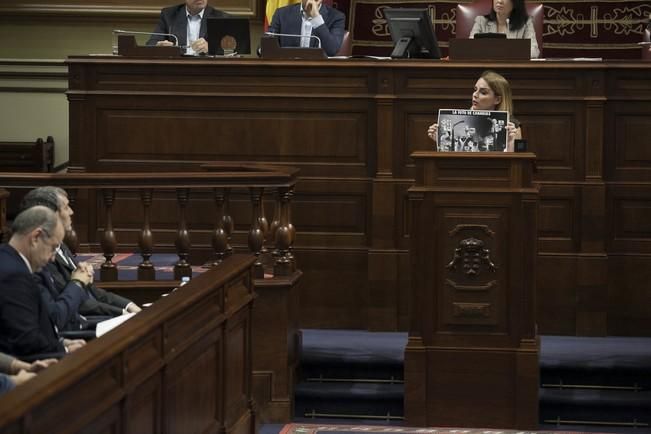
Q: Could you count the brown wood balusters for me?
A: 11